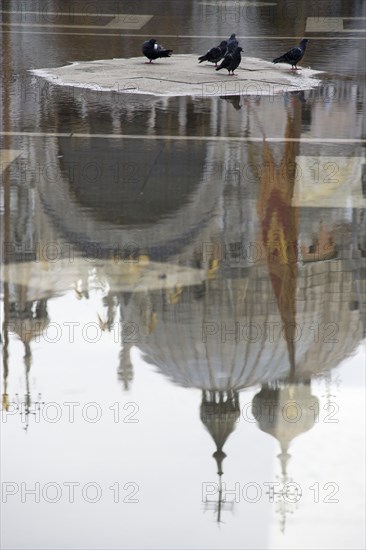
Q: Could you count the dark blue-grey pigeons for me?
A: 5